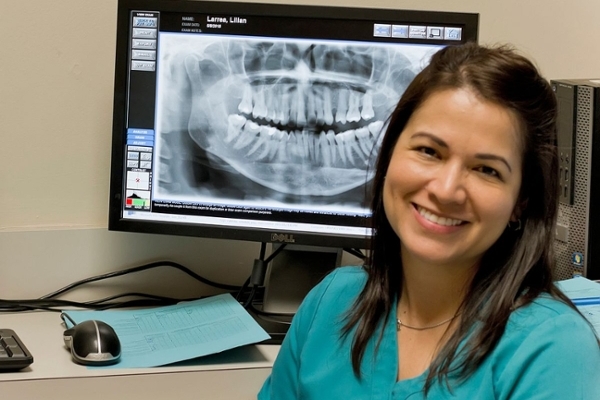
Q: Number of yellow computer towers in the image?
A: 0